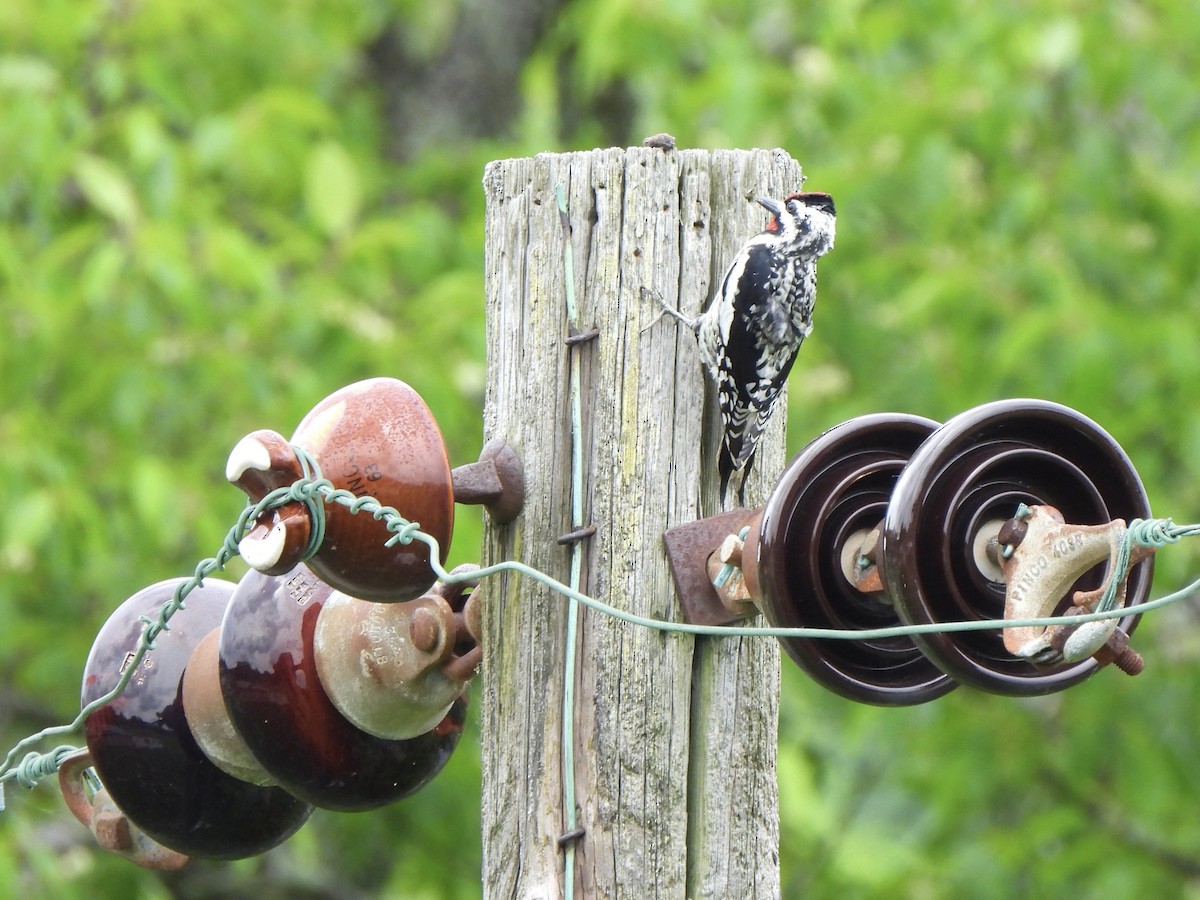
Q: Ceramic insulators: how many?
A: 5